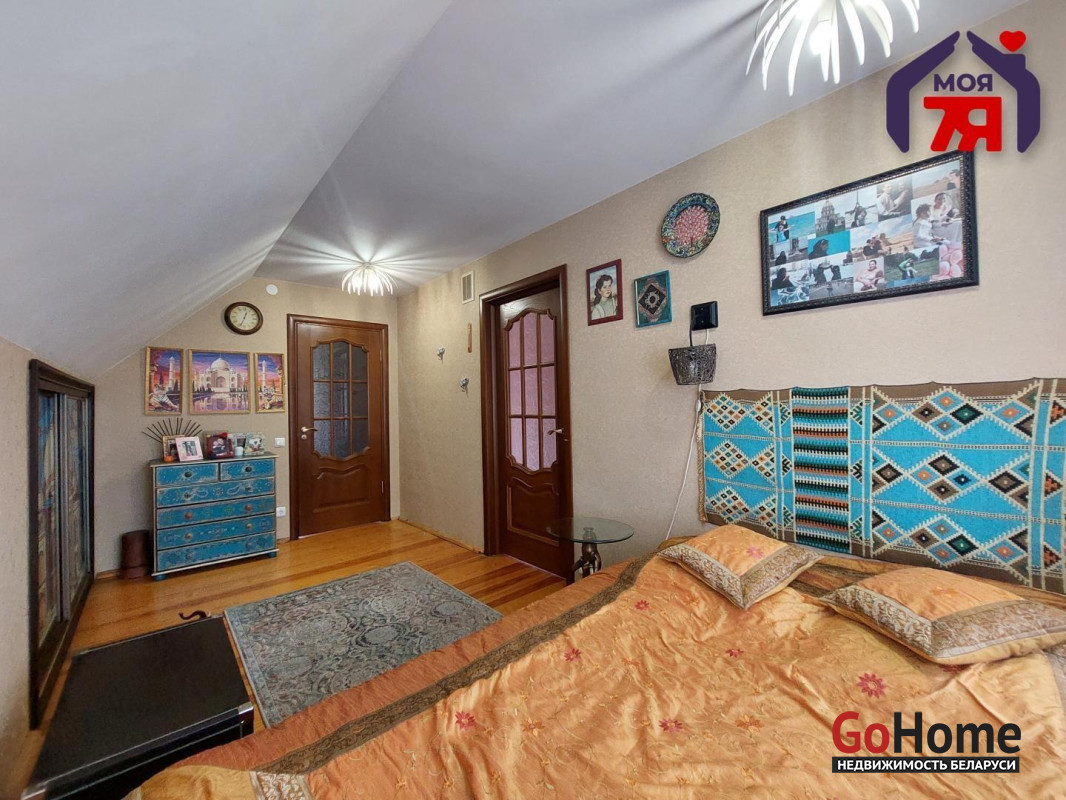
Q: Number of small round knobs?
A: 10